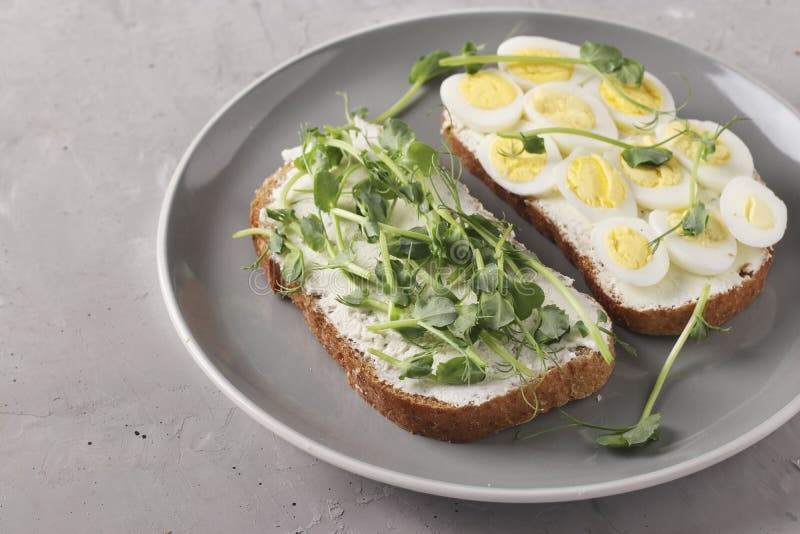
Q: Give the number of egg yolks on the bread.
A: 11